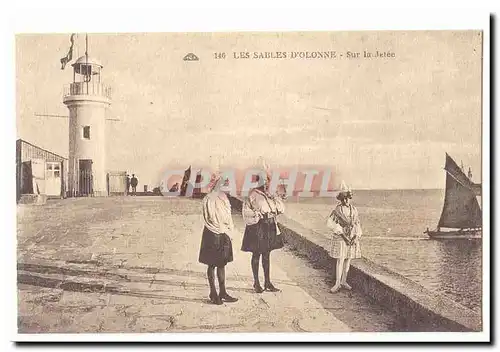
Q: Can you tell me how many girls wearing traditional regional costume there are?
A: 3